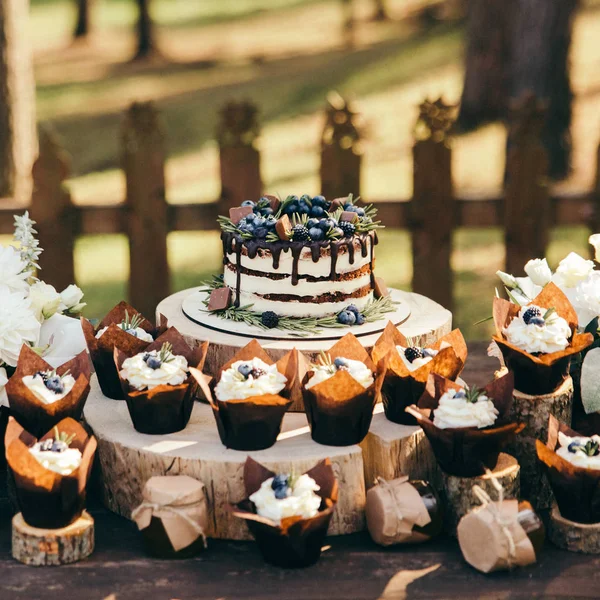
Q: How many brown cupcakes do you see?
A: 11